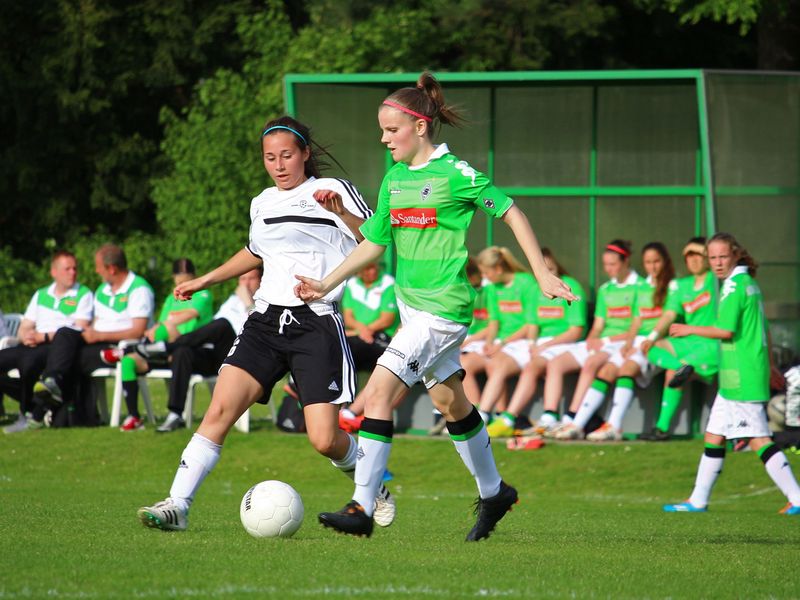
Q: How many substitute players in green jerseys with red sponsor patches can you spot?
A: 6